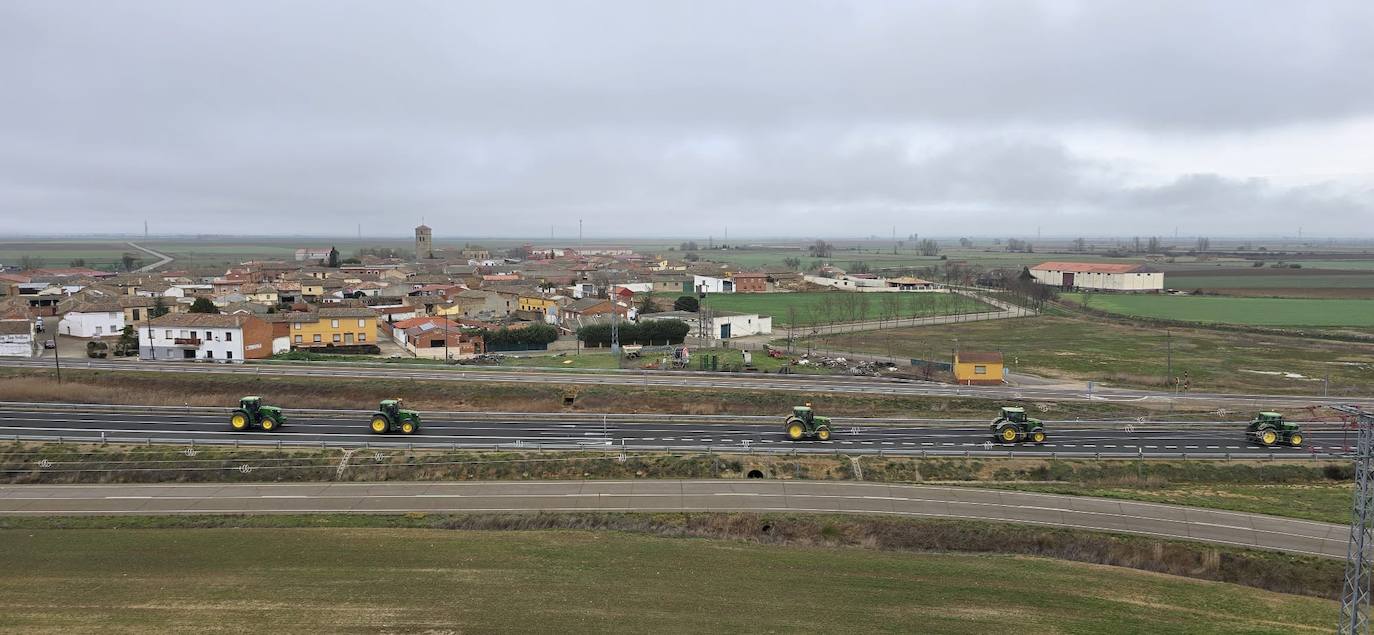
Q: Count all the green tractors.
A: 5